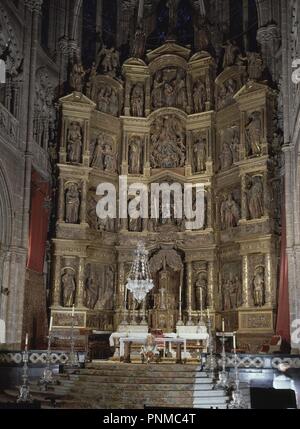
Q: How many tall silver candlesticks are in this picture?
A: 6